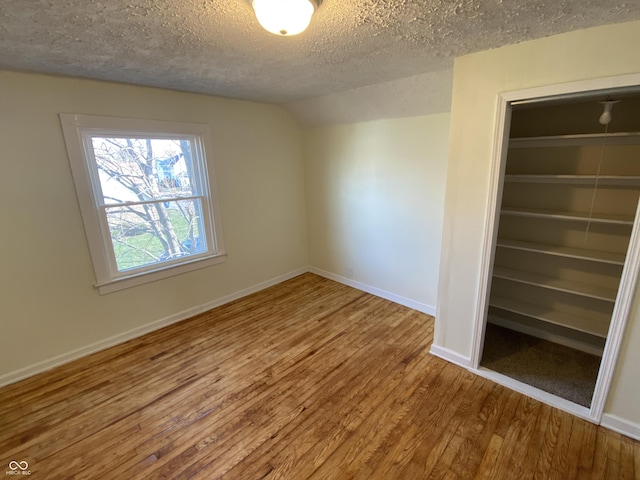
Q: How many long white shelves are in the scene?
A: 6